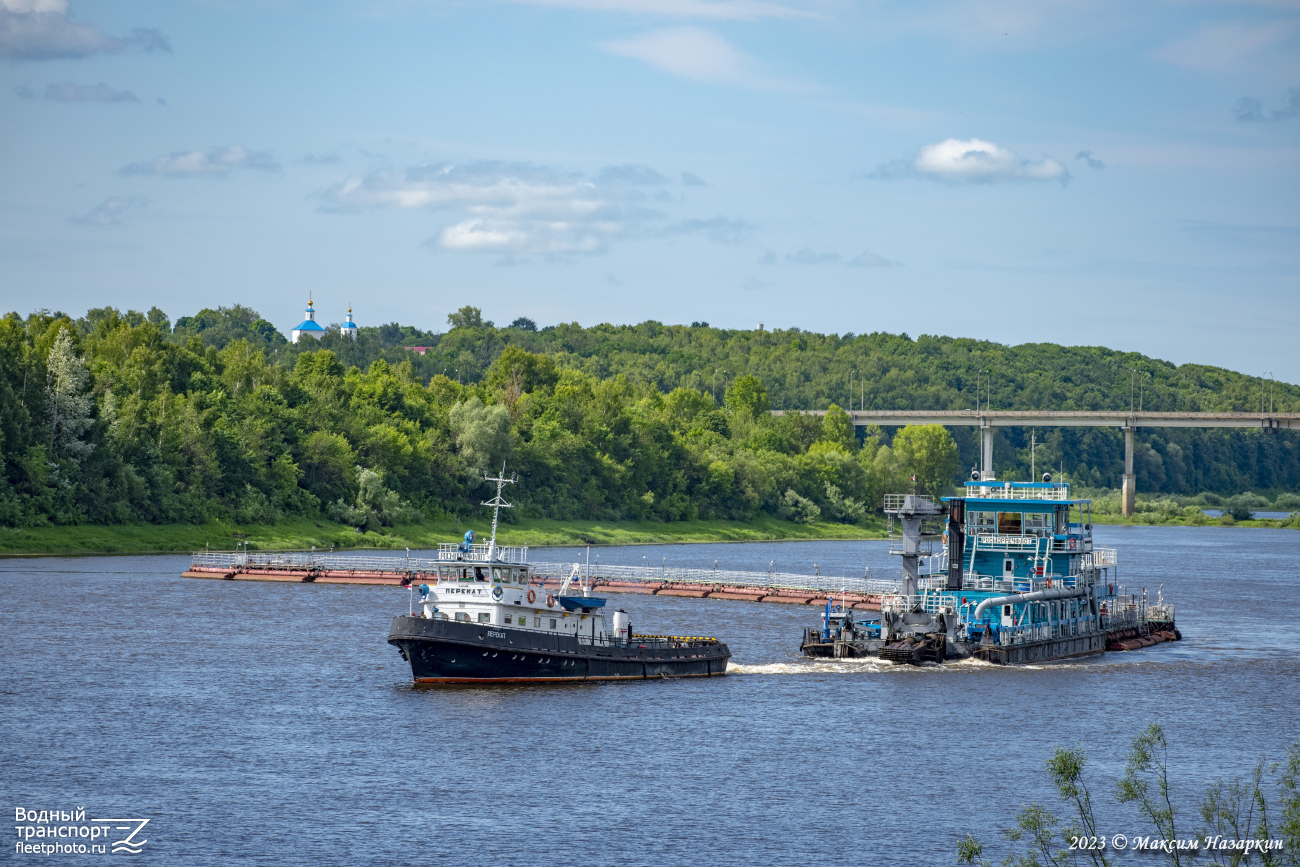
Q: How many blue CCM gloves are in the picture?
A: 0